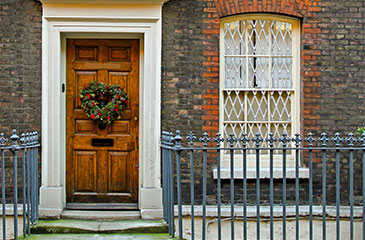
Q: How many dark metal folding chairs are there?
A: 0